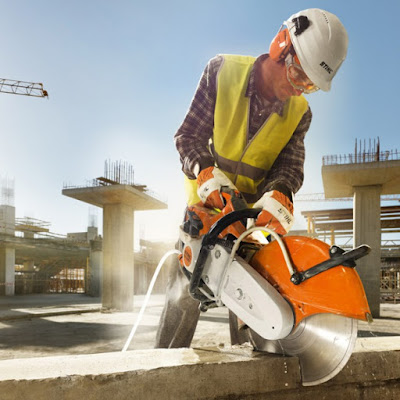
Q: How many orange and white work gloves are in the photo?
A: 2